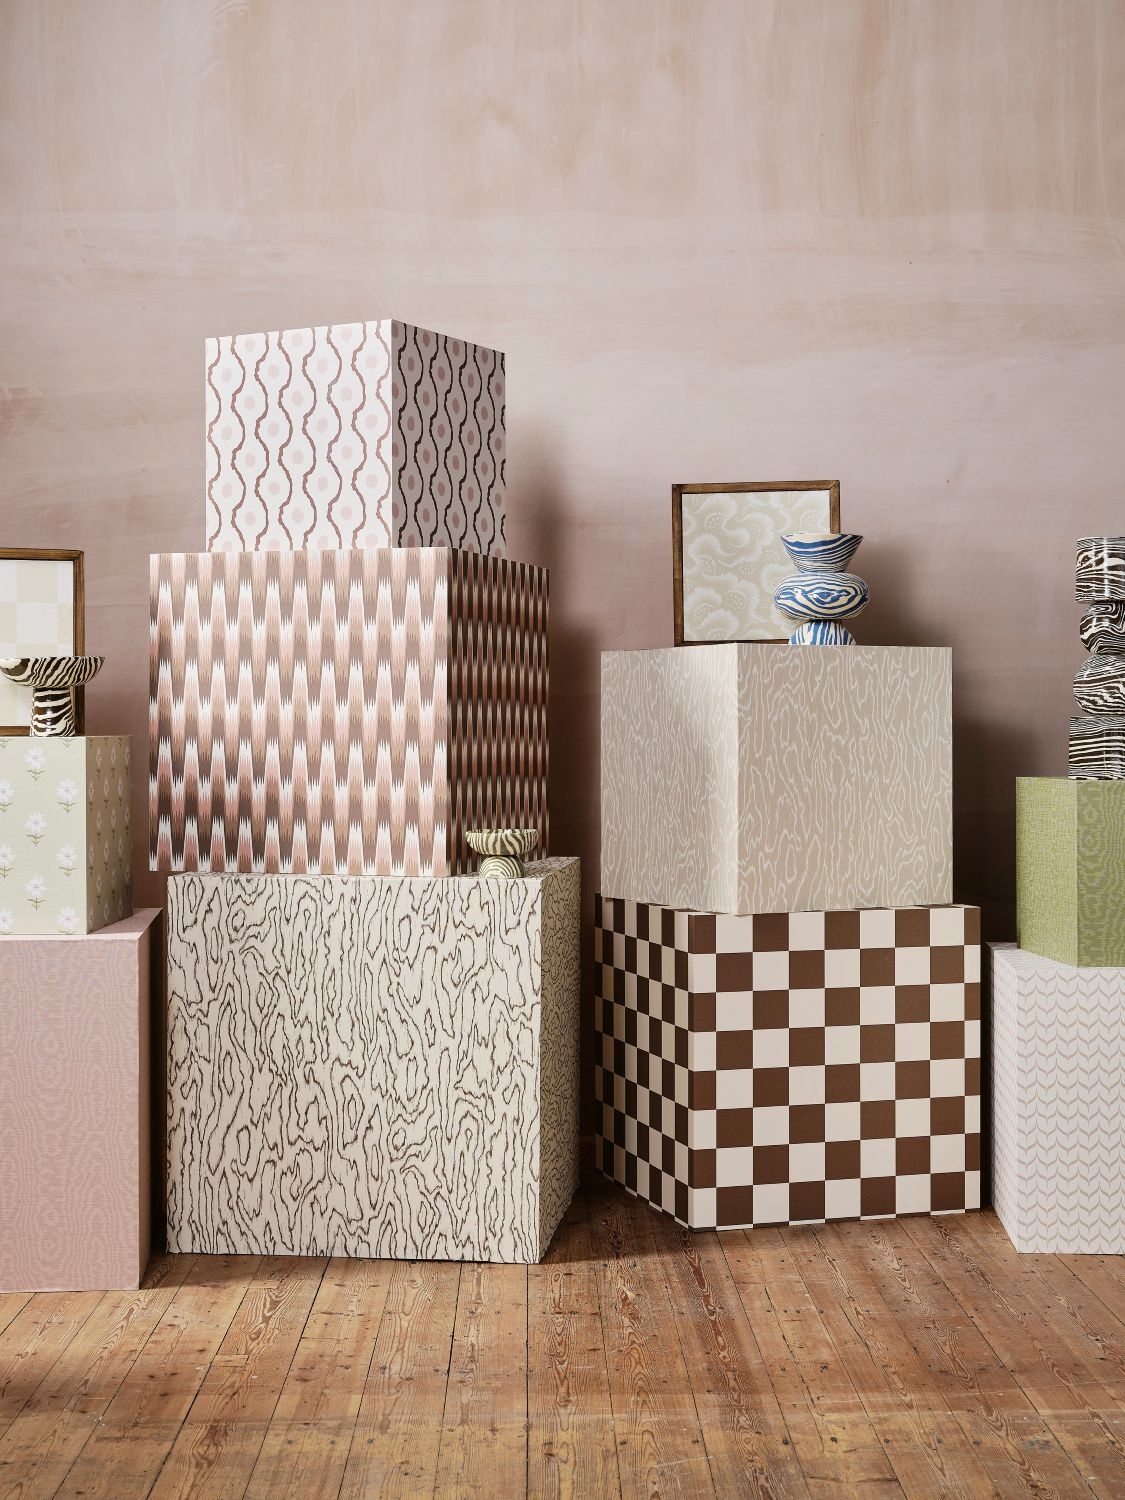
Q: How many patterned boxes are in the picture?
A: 9